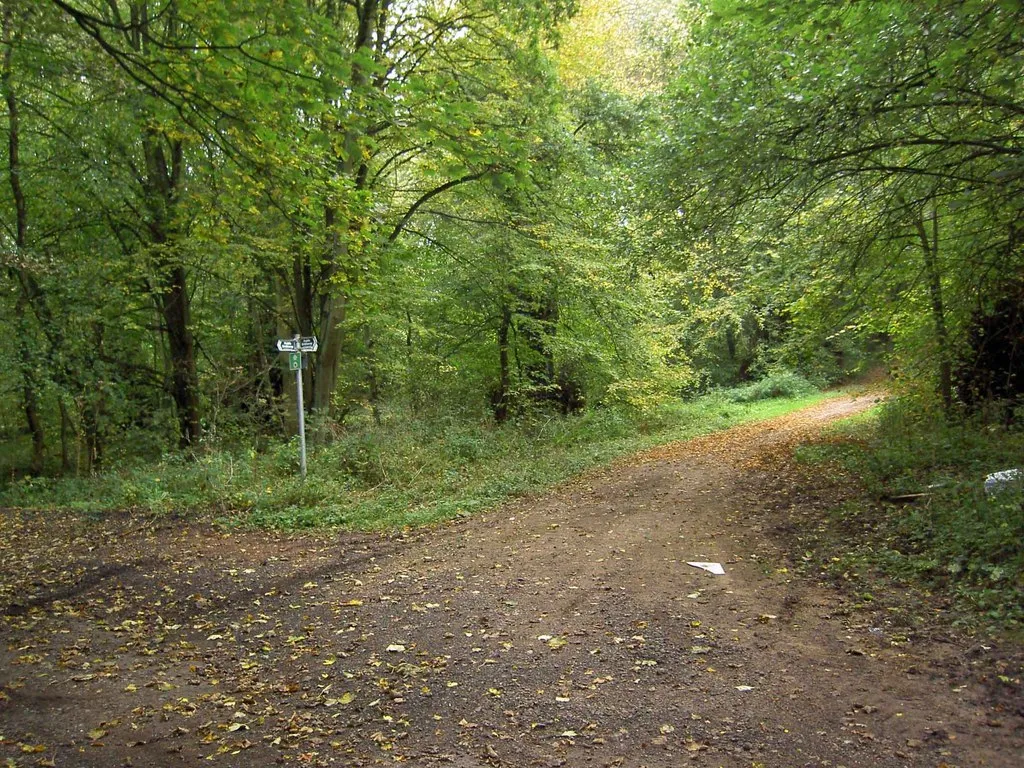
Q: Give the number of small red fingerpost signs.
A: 0